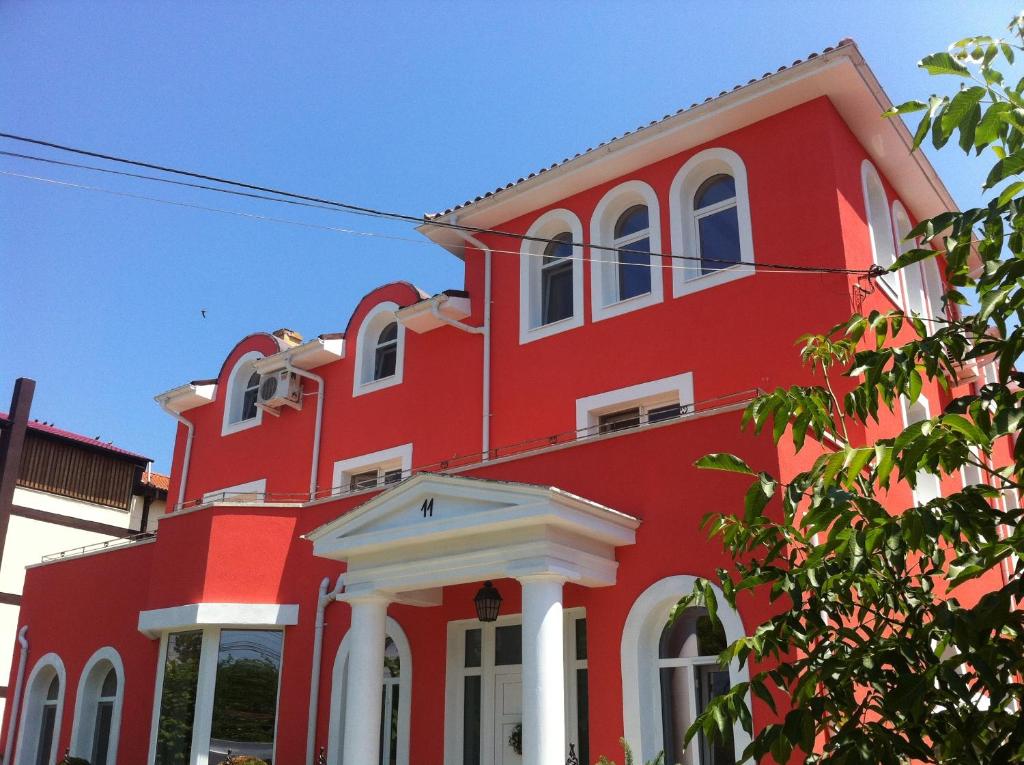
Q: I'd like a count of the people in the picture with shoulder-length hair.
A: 0